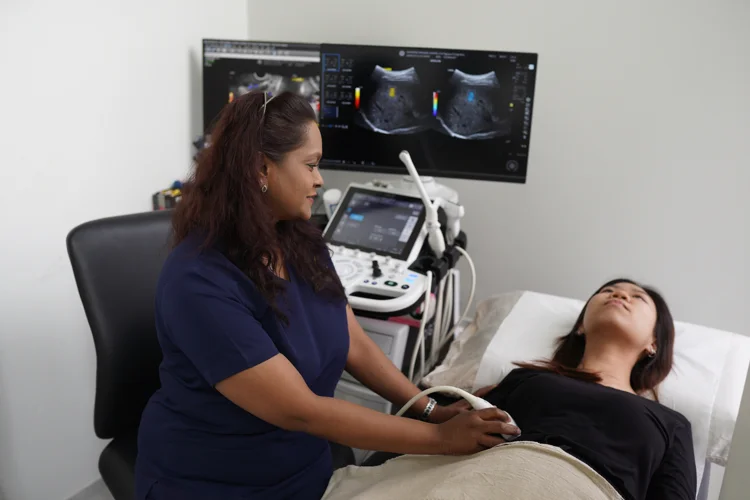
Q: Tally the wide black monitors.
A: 2